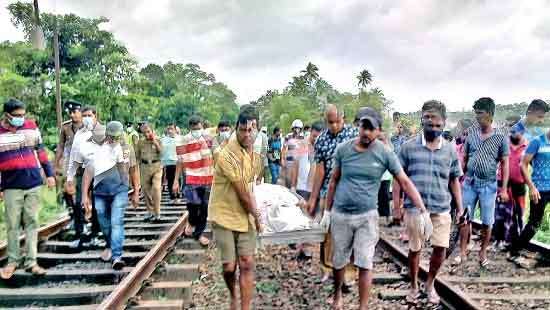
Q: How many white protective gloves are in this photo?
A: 2